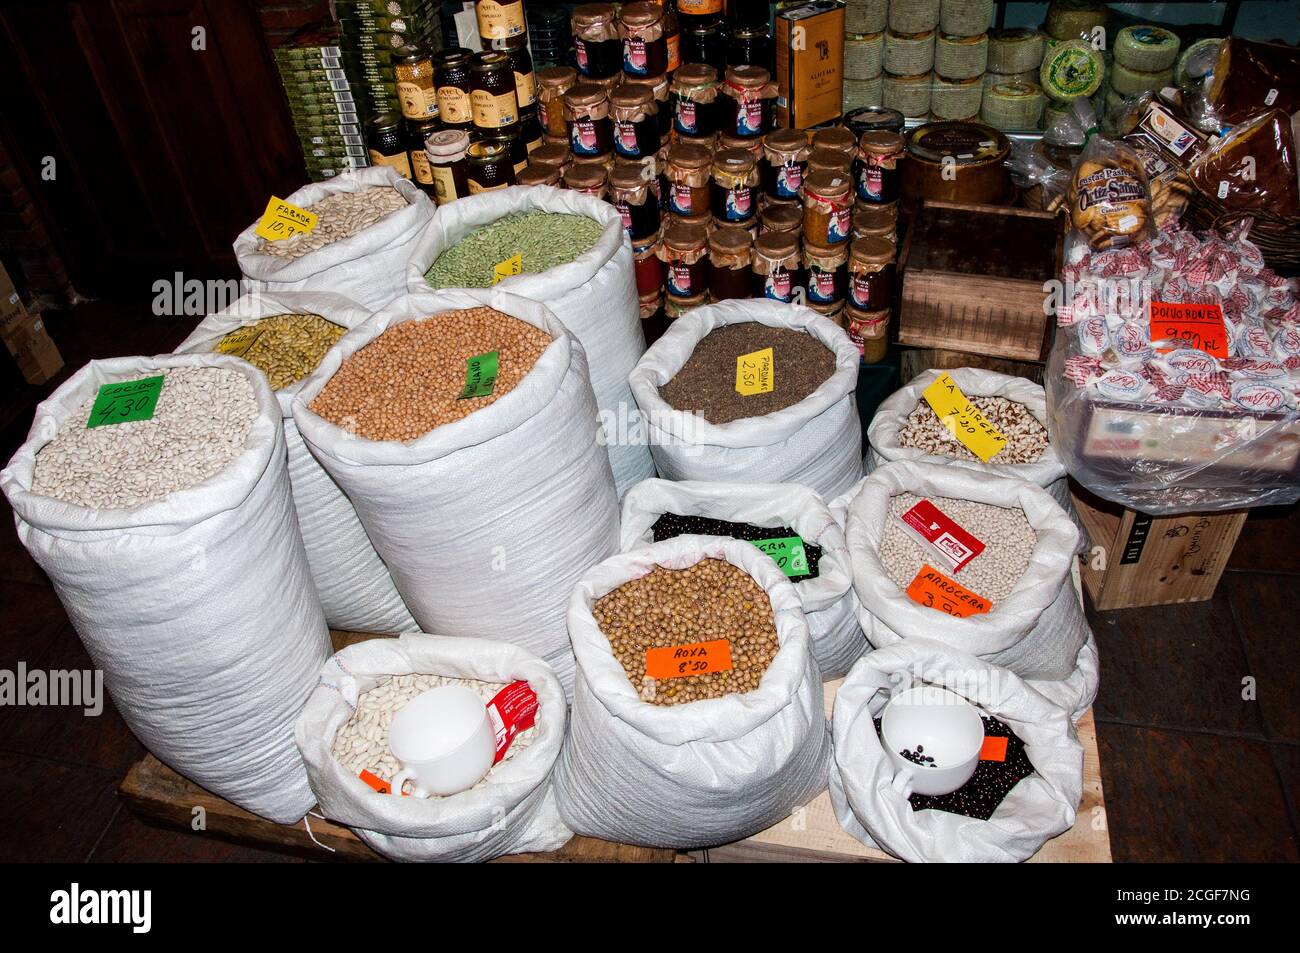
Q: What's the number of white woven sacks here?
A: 12